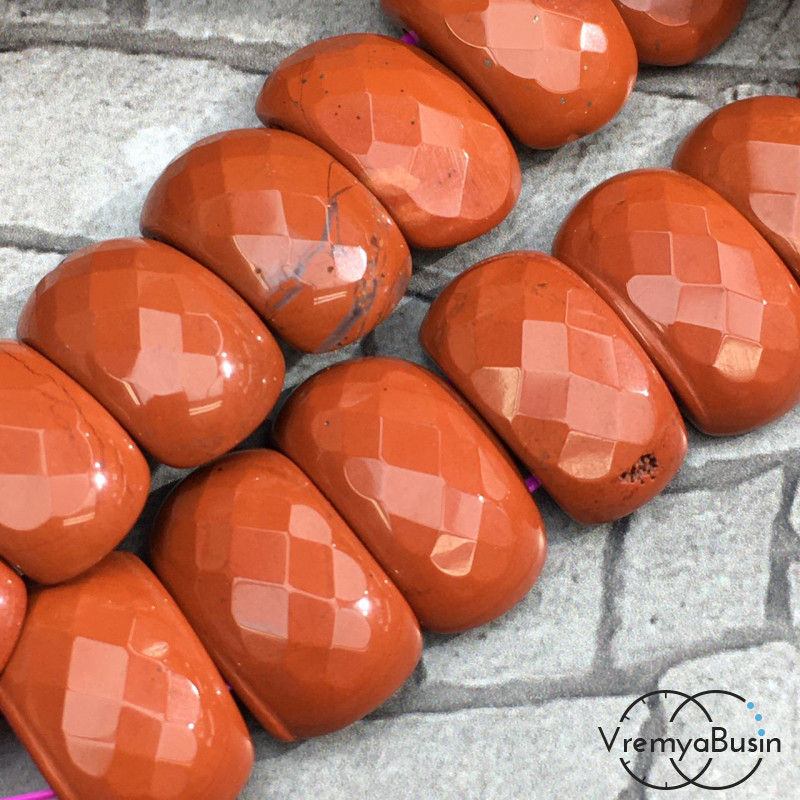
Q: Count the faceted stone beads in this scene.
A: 13